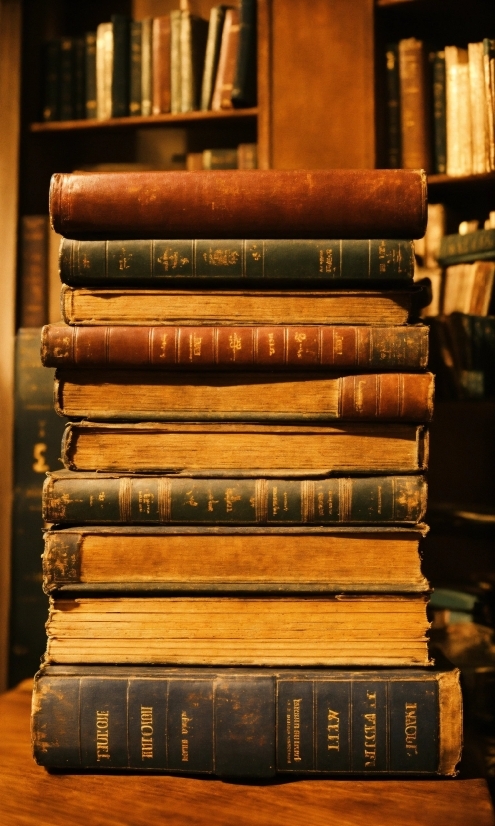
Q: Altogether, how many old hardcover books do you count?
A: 10